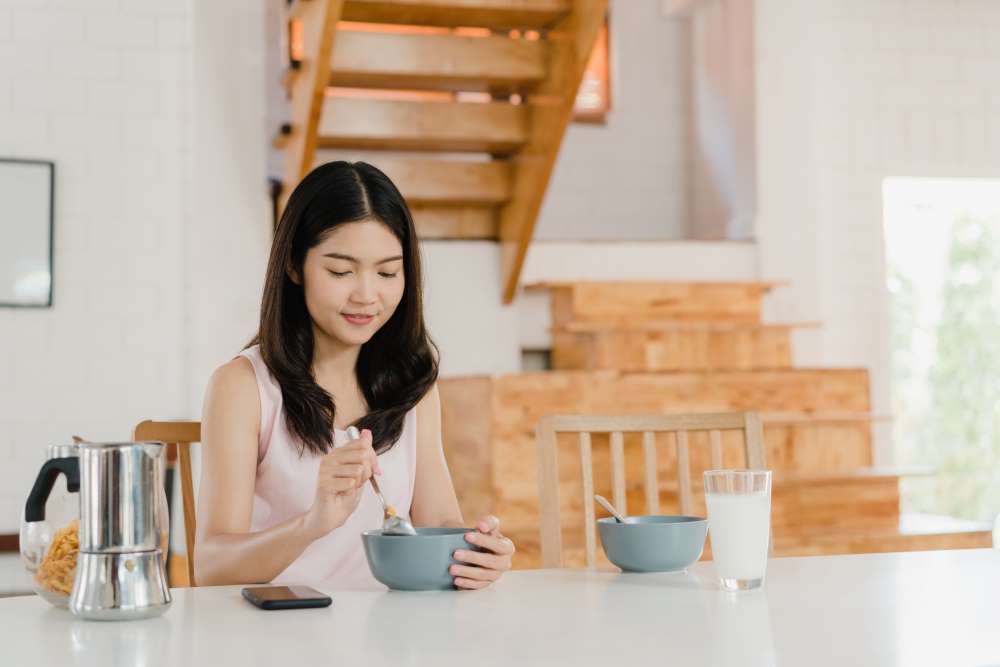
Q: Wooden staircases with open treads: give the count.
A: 1